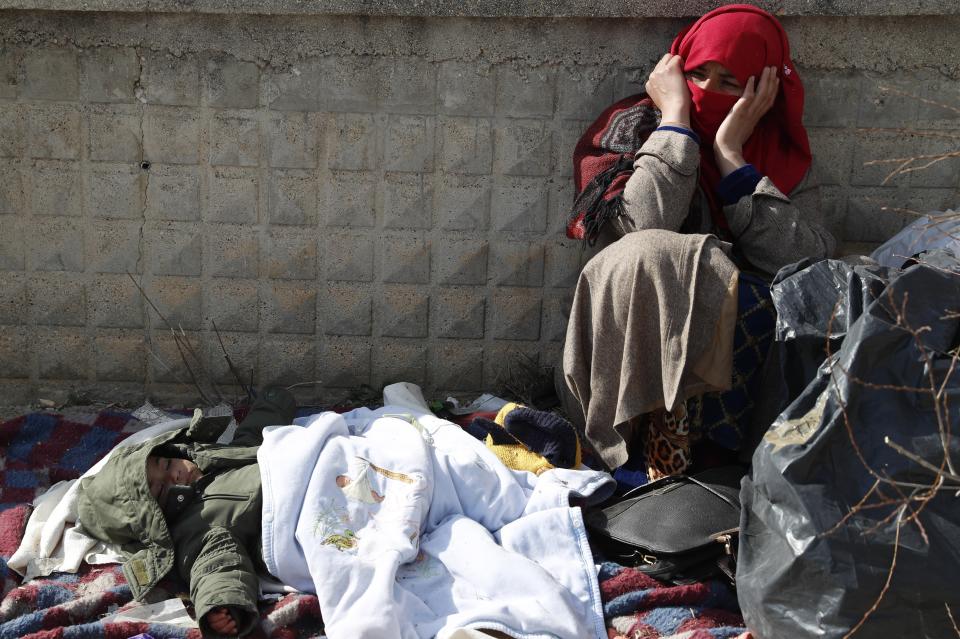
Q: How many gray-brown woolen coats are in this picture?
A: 1